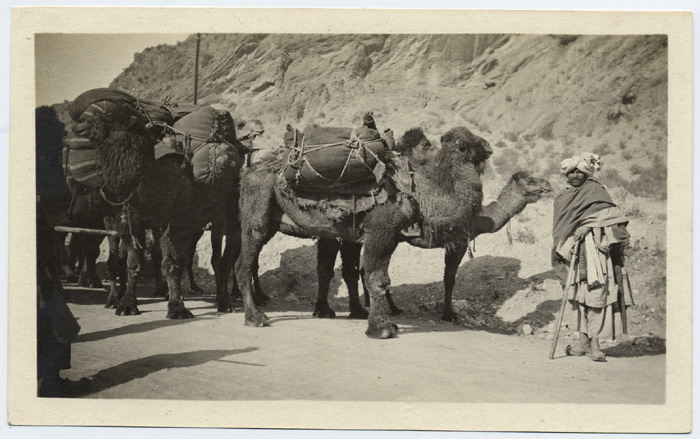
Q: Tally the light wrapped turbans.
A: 1